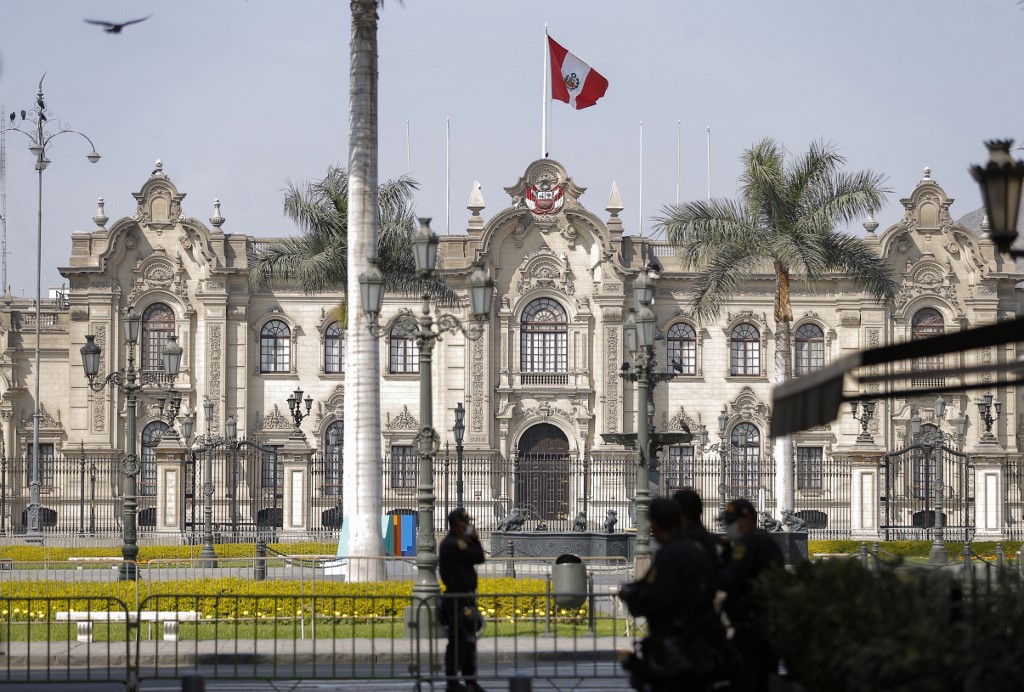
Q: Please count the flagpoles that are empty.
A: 5